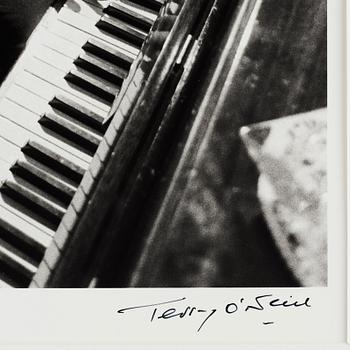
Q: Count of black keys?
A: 13